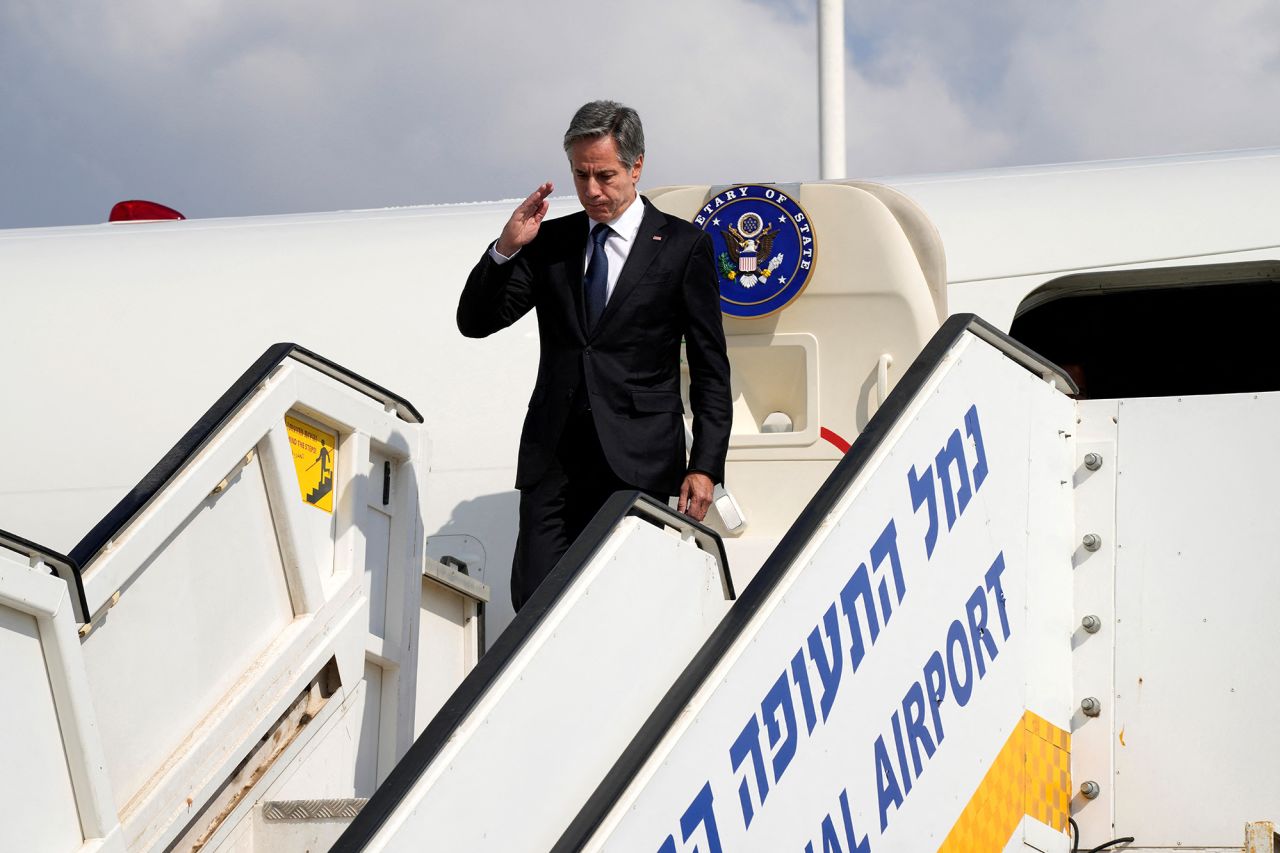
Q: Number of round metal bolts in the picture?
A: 5